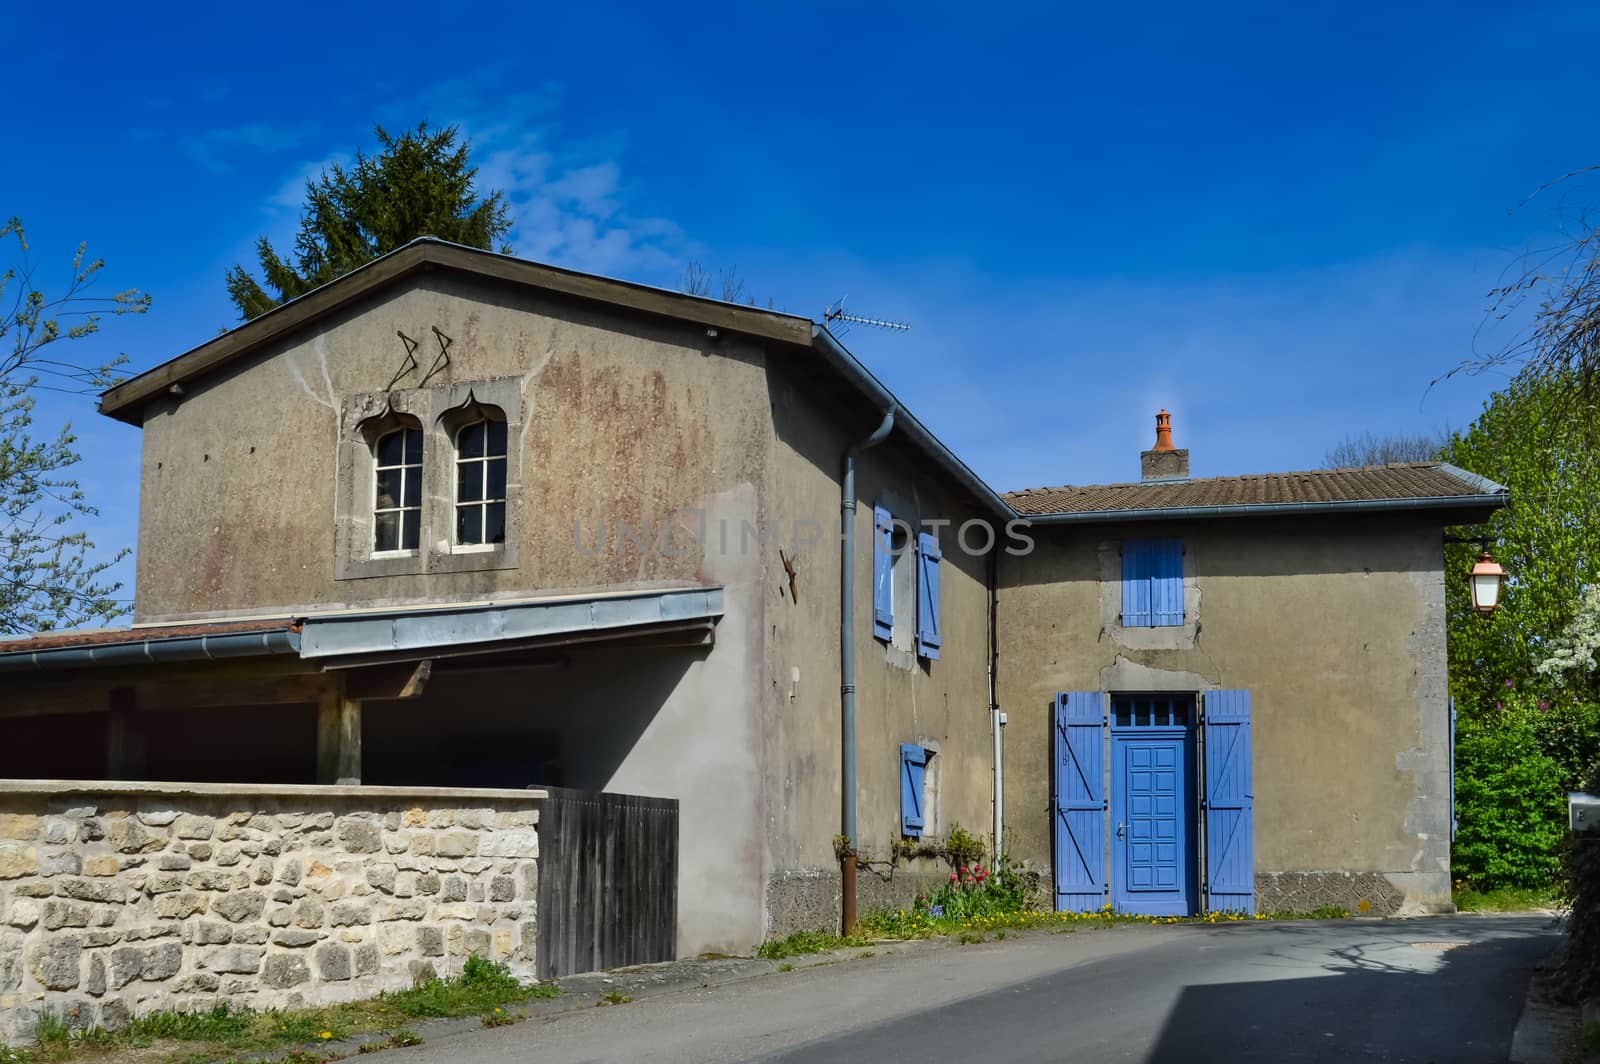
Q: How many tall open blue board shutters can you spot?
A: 2